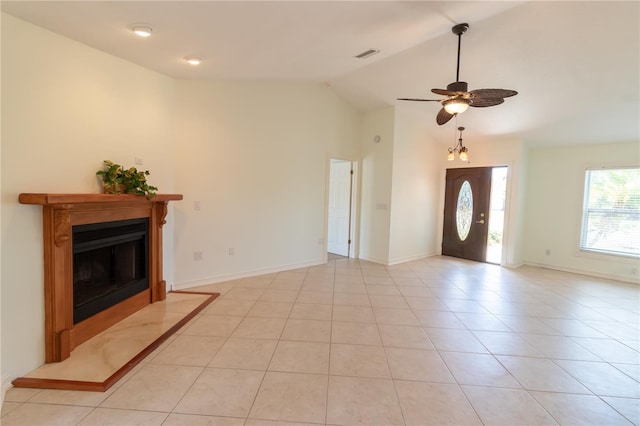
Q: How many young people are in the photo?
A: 0